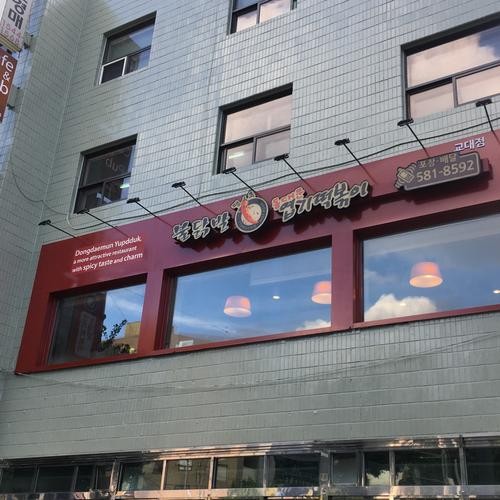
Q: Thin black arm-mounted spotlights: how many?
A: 9